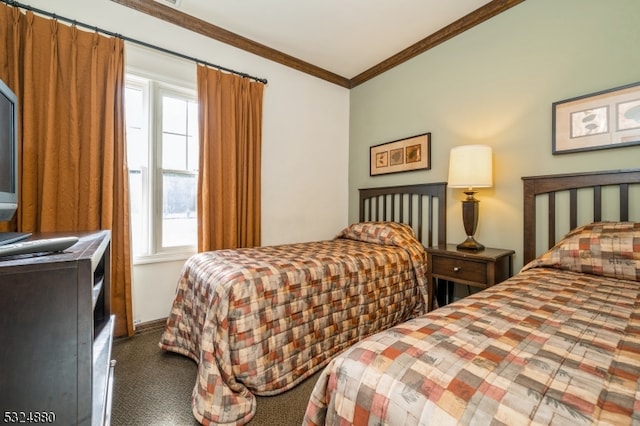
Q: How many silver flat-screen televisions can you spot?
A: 1